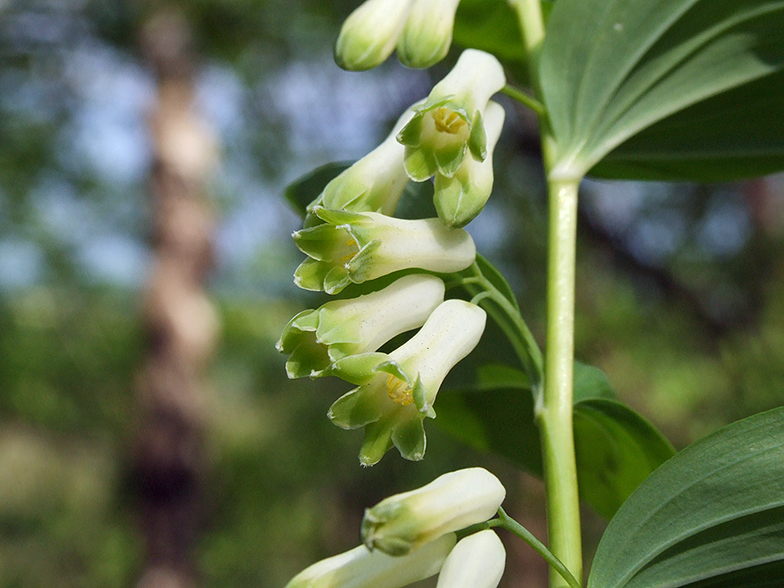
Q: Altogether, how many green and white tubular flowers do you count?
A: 11